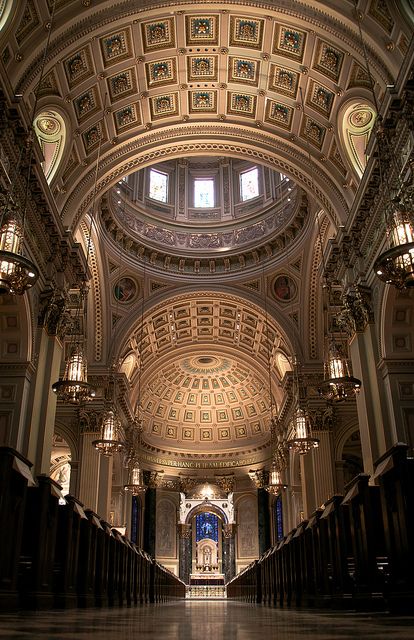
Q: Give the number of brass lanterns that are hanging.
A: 8